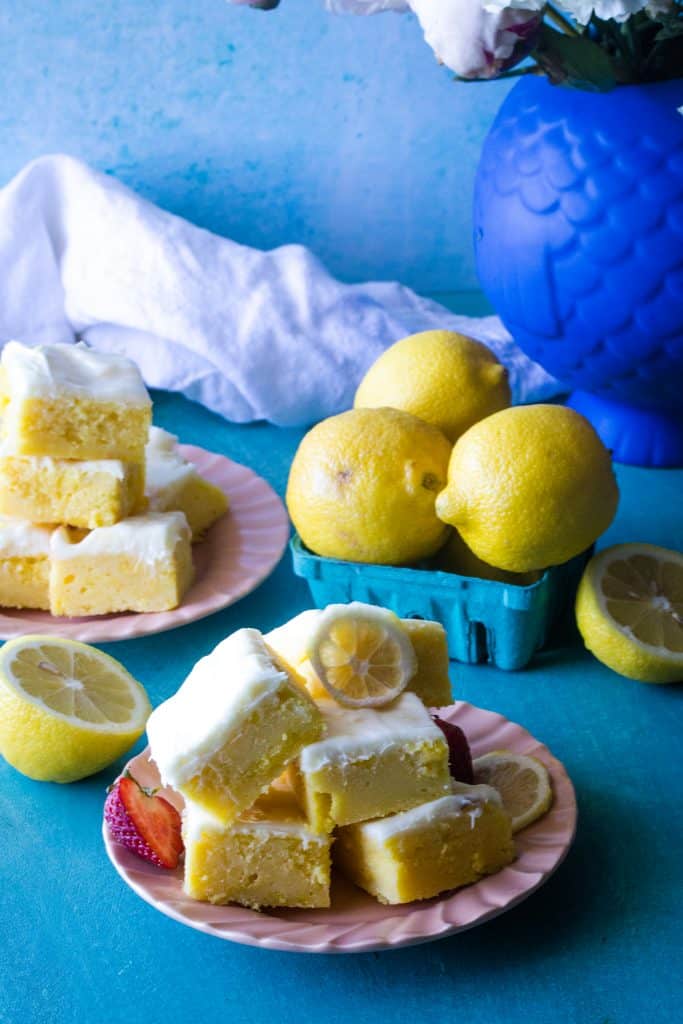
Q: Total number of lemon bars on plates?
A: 10